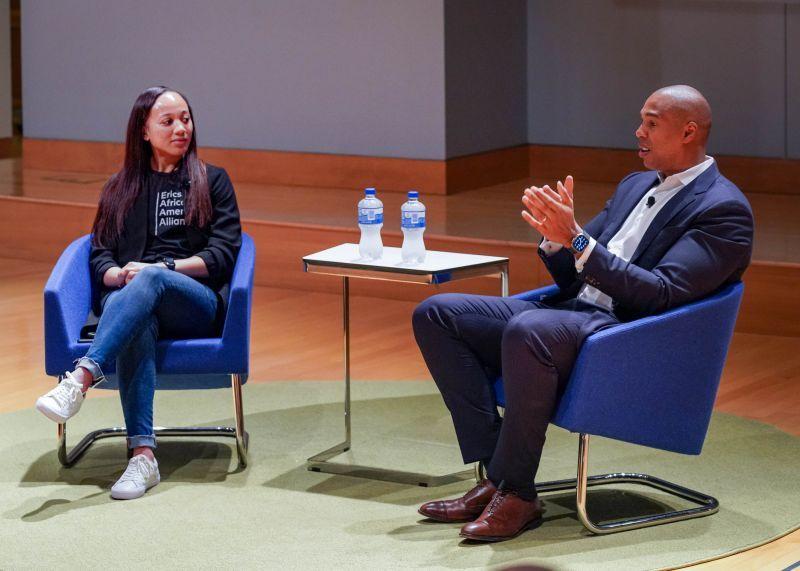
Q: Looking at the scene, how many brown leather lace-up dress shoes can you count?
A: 2